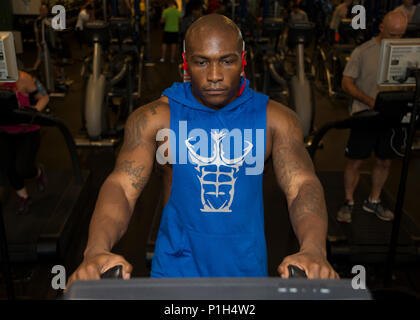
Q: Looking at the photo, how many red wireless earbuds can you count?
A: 2